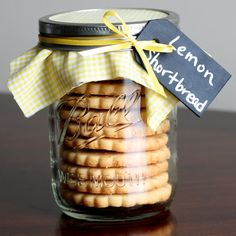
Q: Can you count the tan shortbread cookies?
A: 9